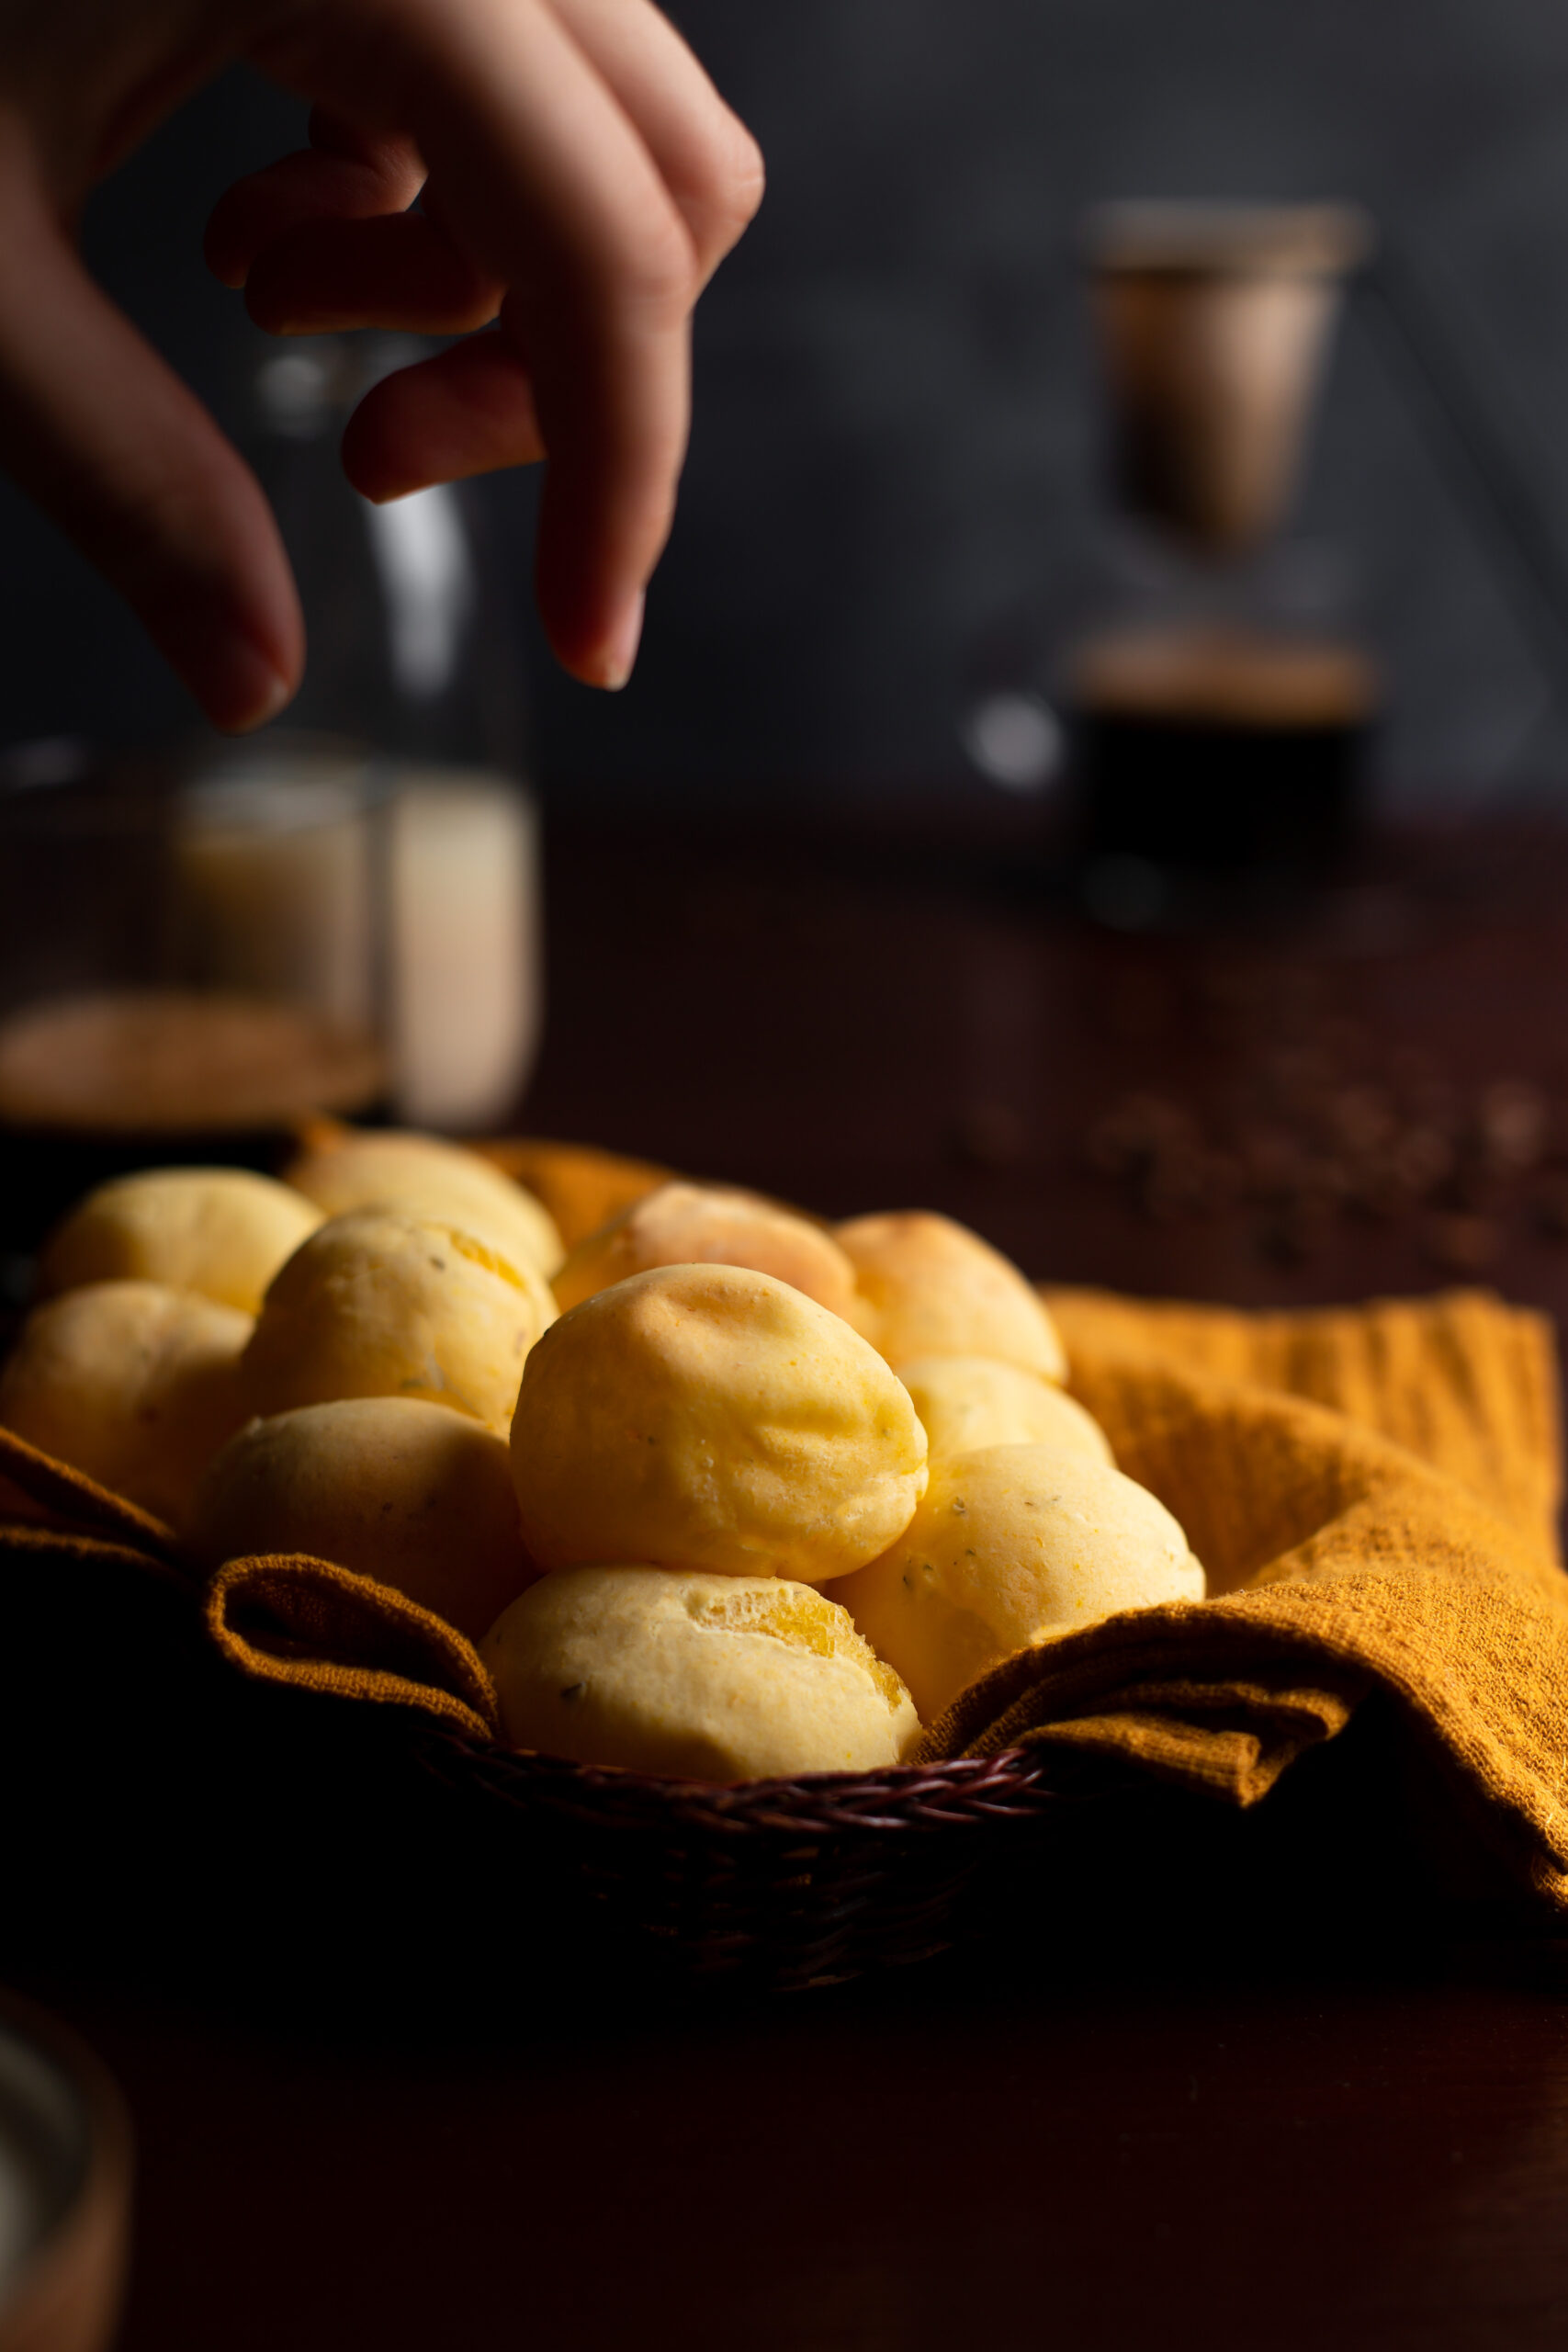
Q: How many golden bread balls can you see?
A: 11